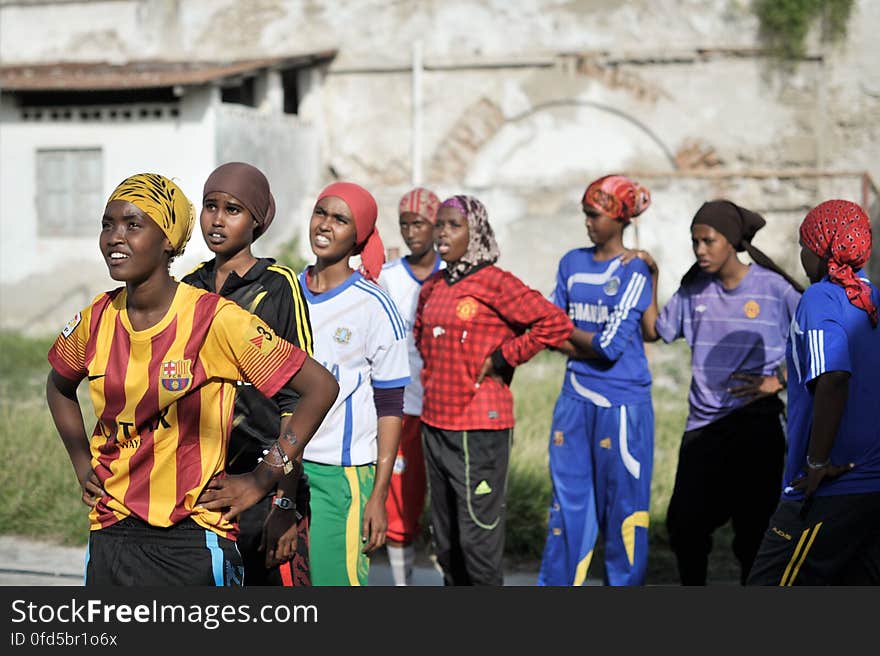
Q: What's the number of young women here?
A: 8